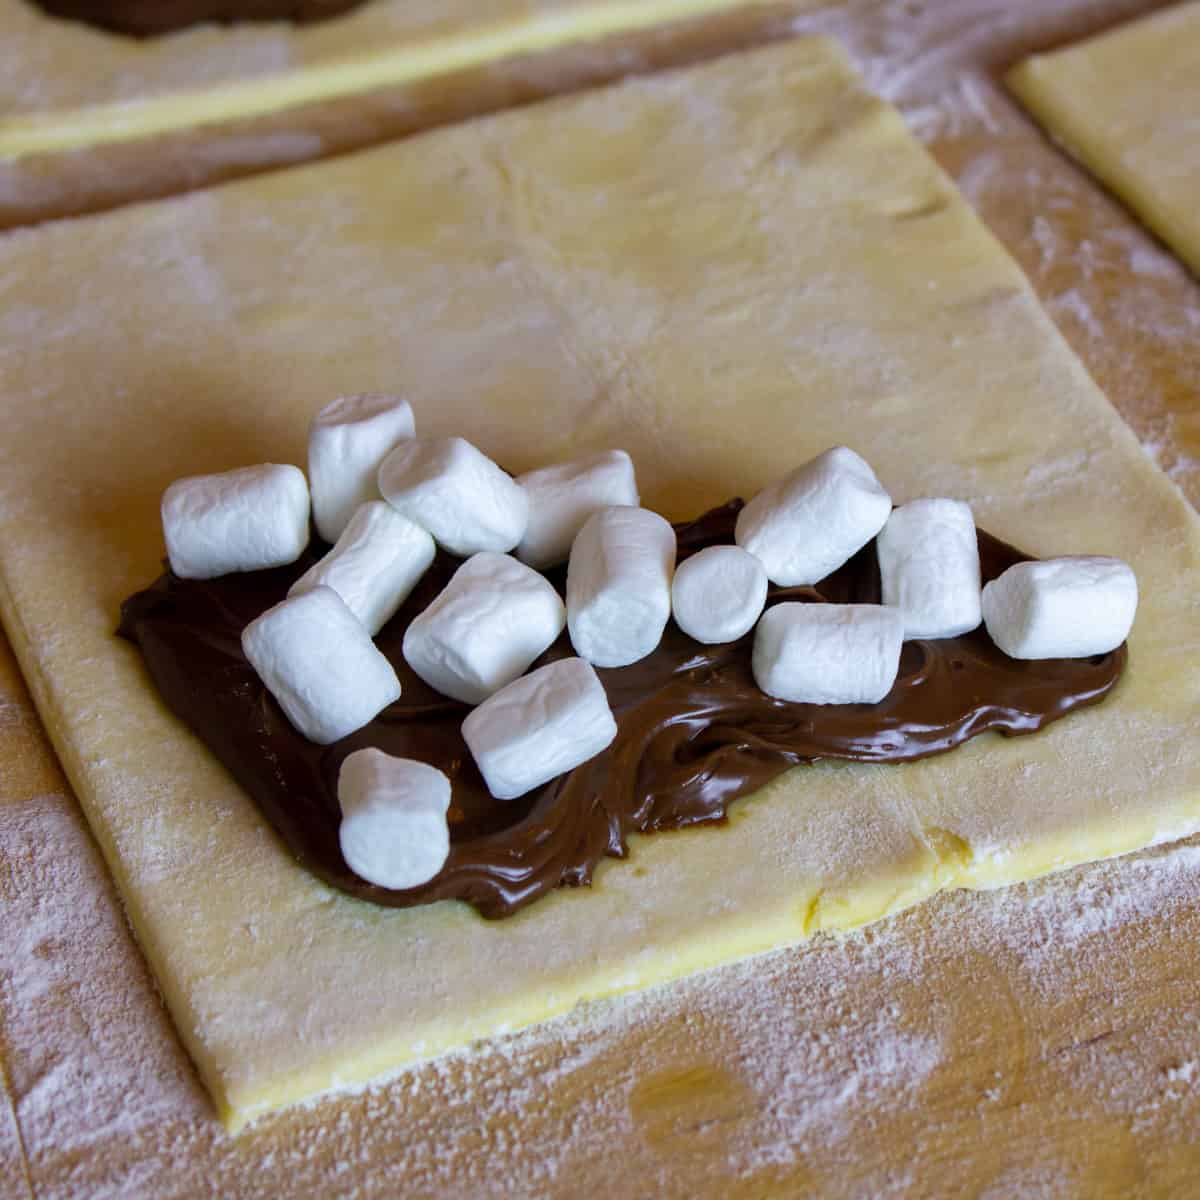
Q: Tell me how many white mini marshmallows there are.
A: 15